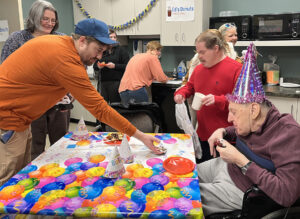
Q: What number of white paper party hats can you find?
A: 3